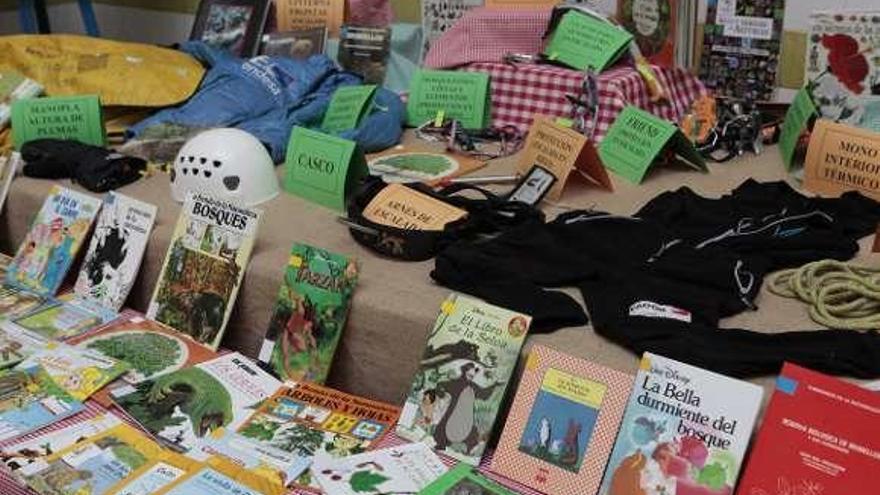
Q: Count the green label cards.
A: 7